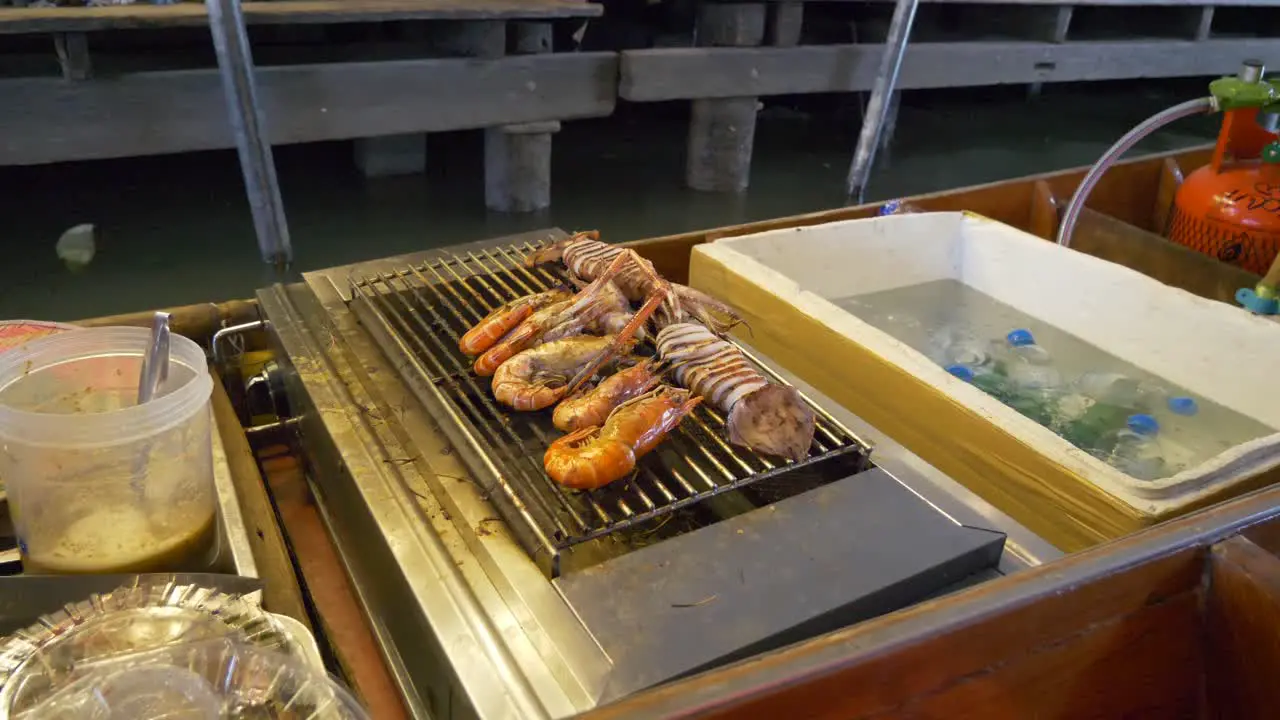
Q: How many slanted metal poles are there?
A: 2